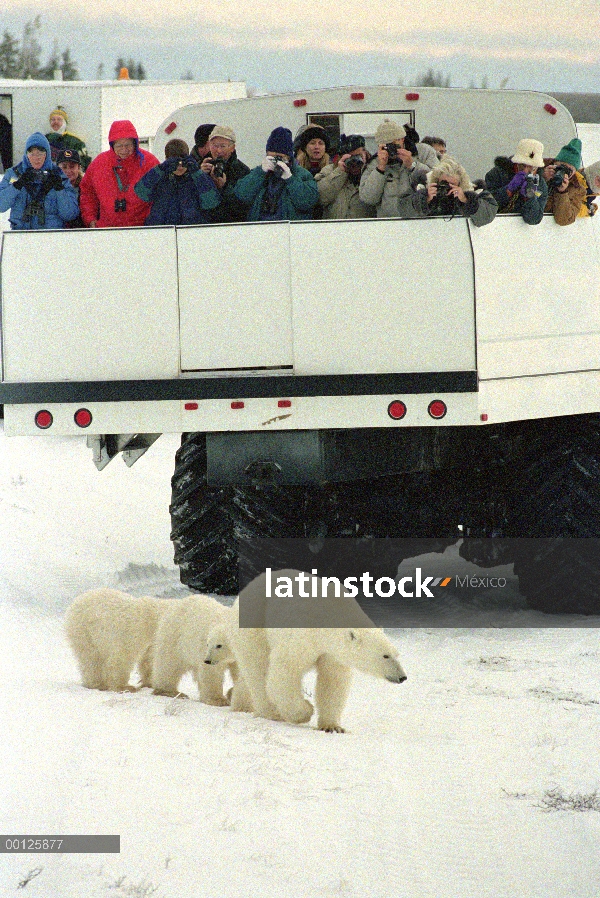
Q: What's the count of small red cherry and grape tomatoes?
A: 0